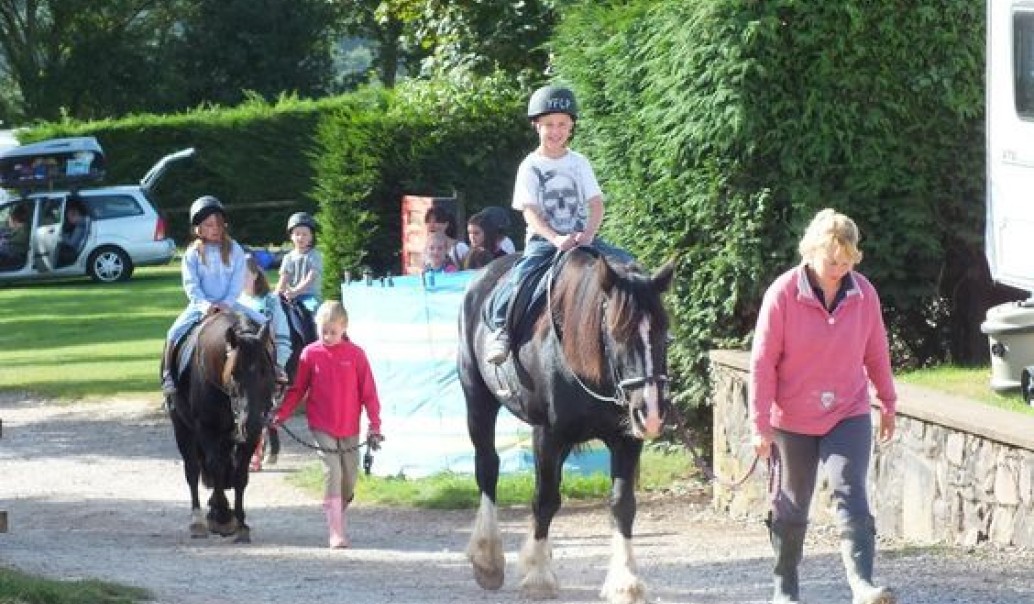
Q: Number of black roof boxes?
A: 1